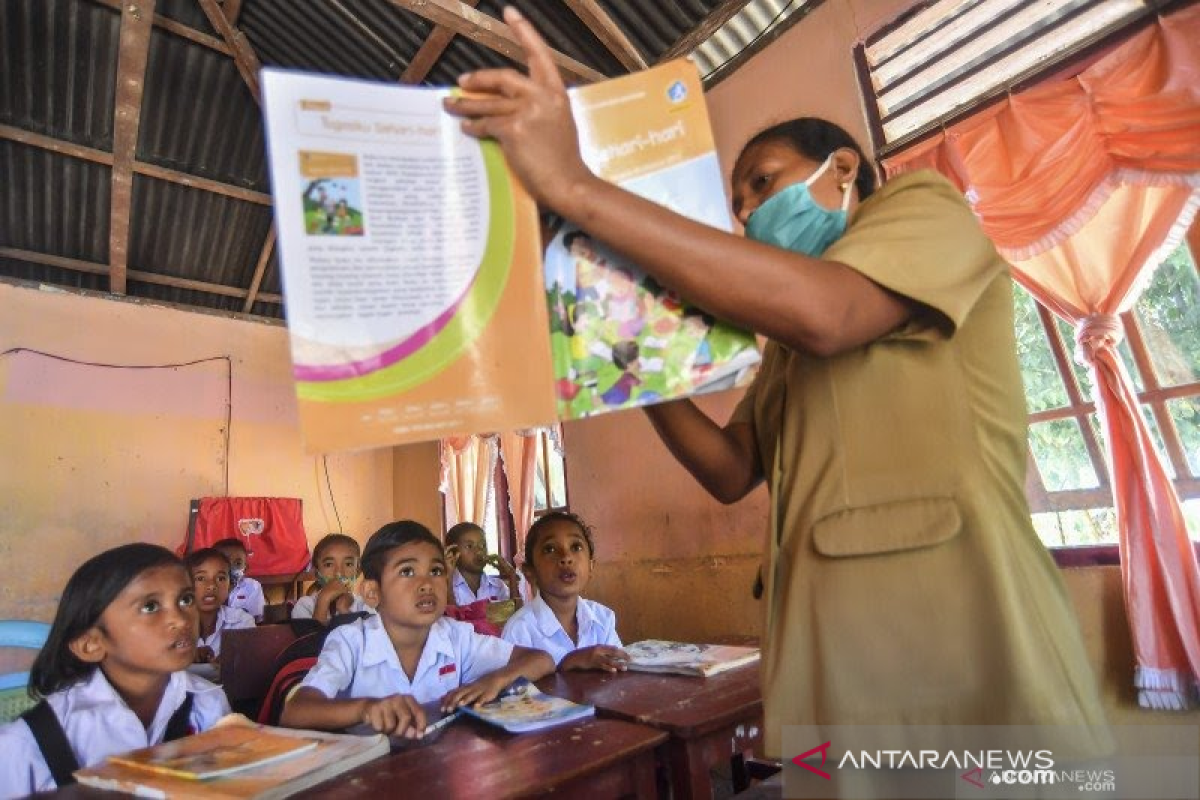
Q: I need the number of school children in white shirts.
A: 7